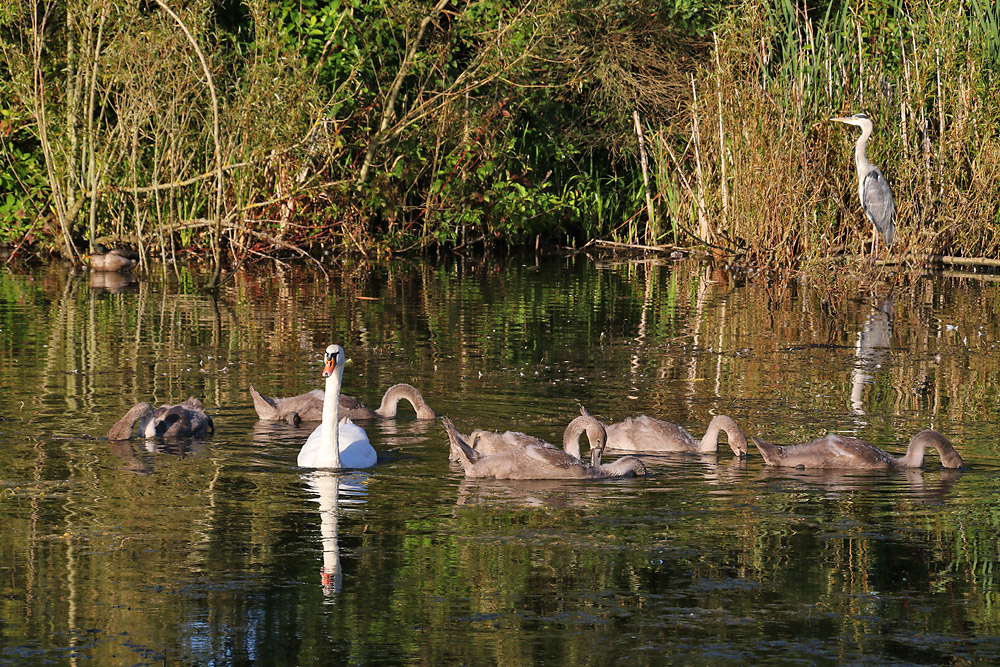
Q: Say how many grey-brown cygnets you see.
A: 6